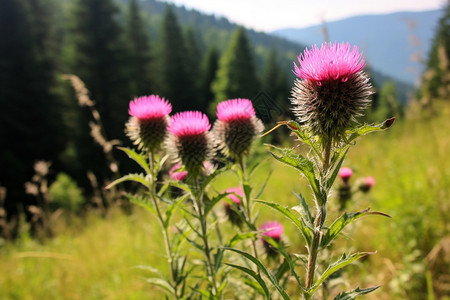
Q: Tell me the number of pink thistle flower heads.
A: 9